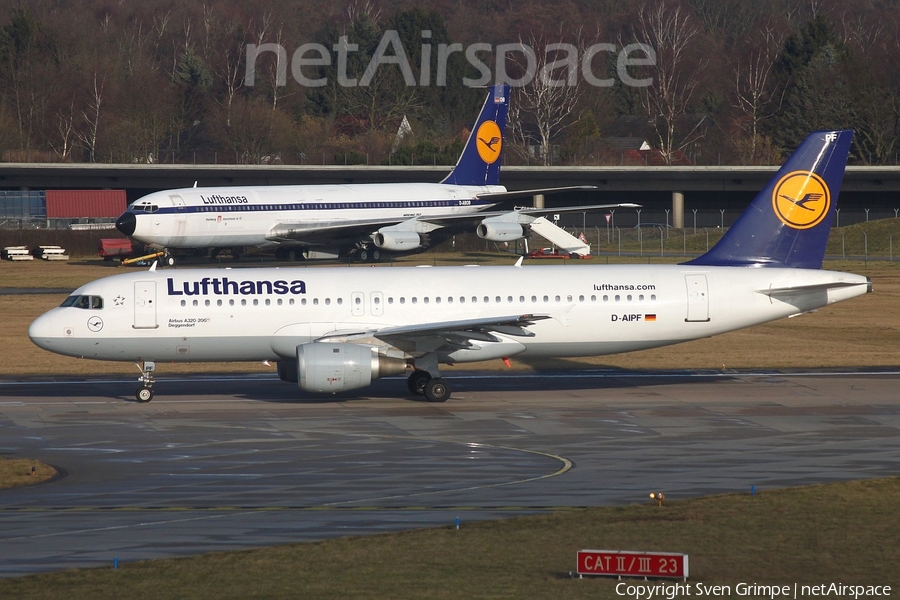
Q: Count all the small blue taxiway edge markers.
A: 3